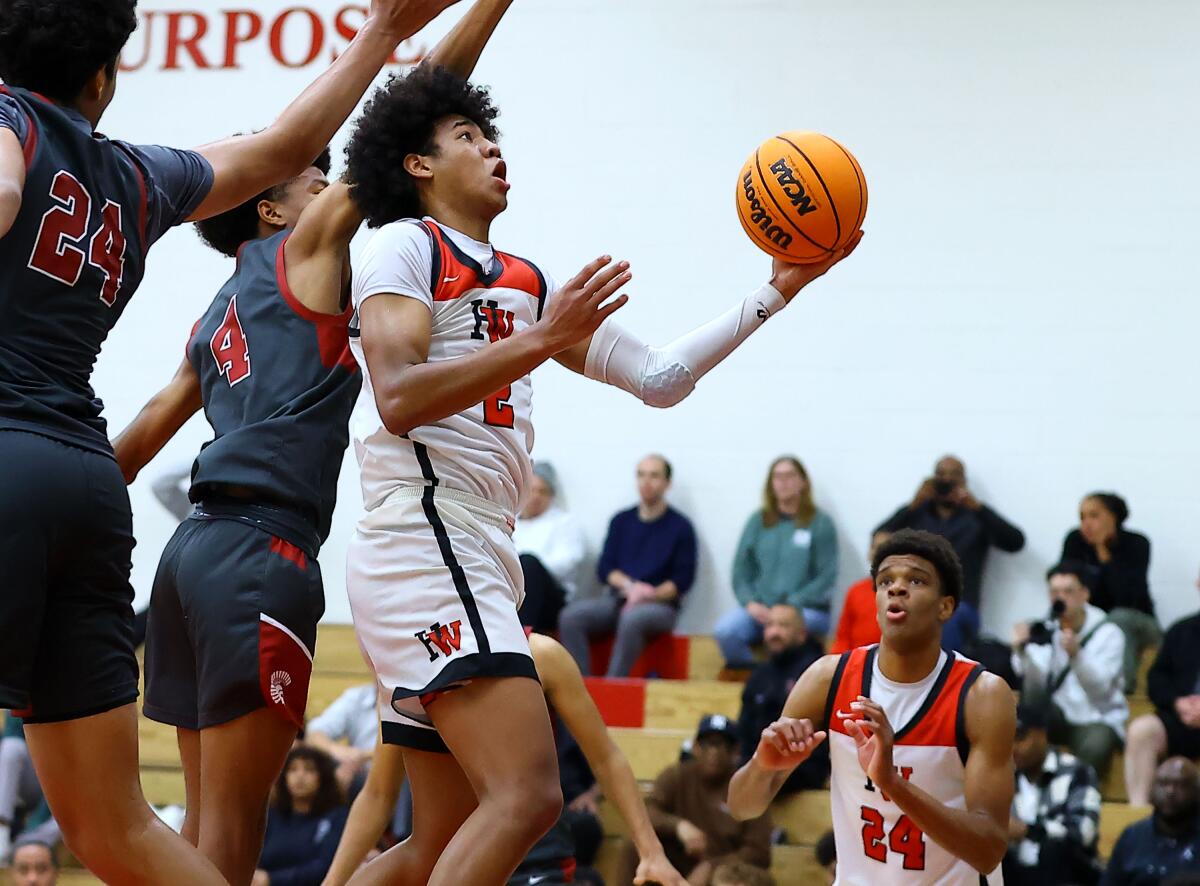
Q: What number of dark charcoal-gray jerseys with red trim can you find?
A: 2